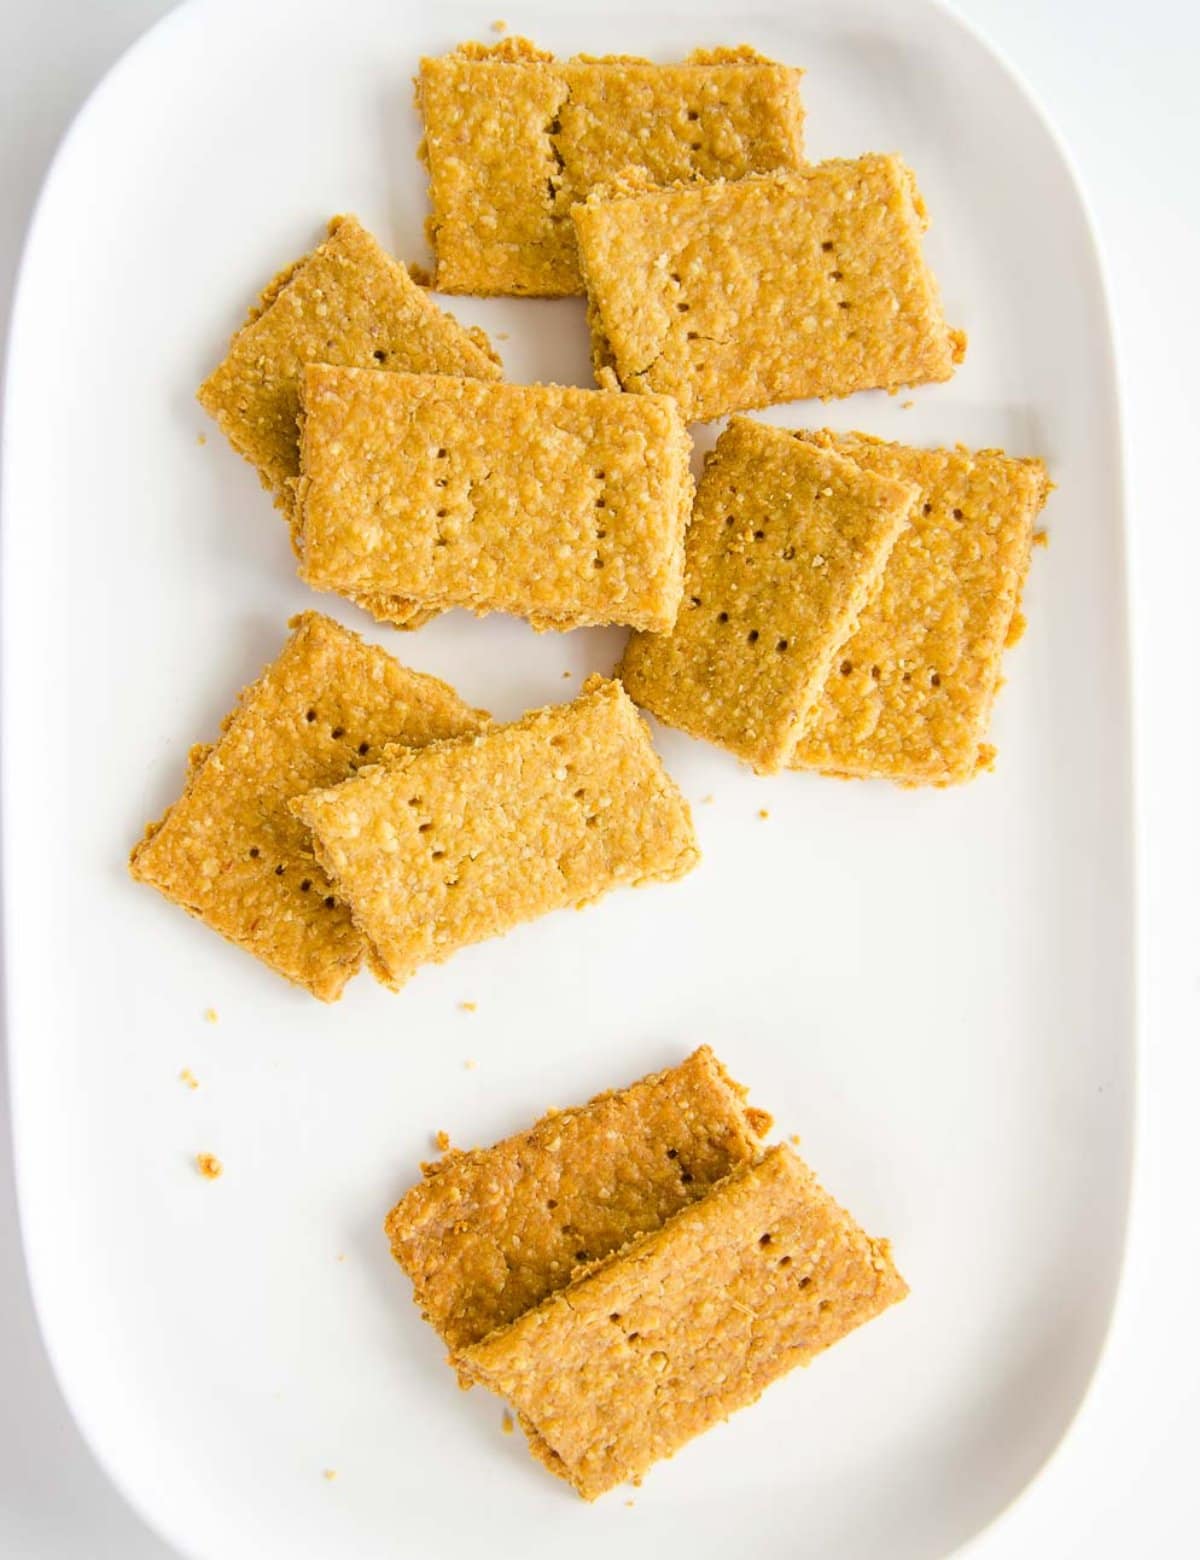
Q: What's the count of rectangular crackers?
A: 10